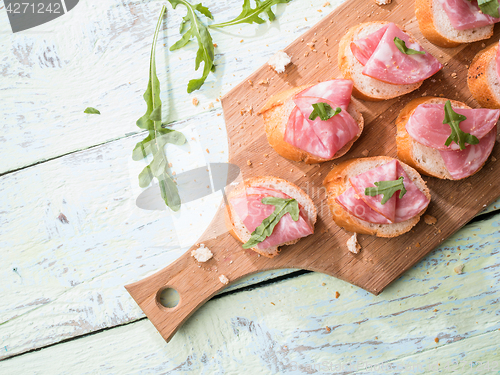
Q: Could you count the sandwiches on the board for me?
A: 7